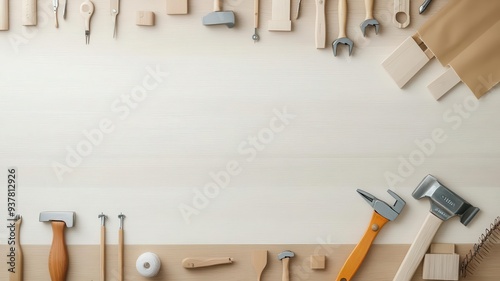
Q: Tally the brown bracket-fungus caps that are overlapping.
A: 0